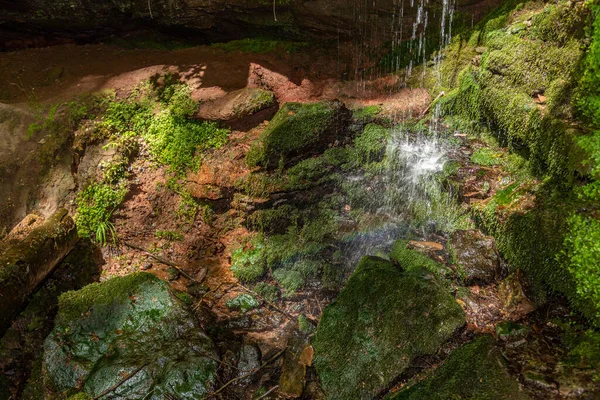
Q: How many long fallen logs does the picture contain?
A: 1